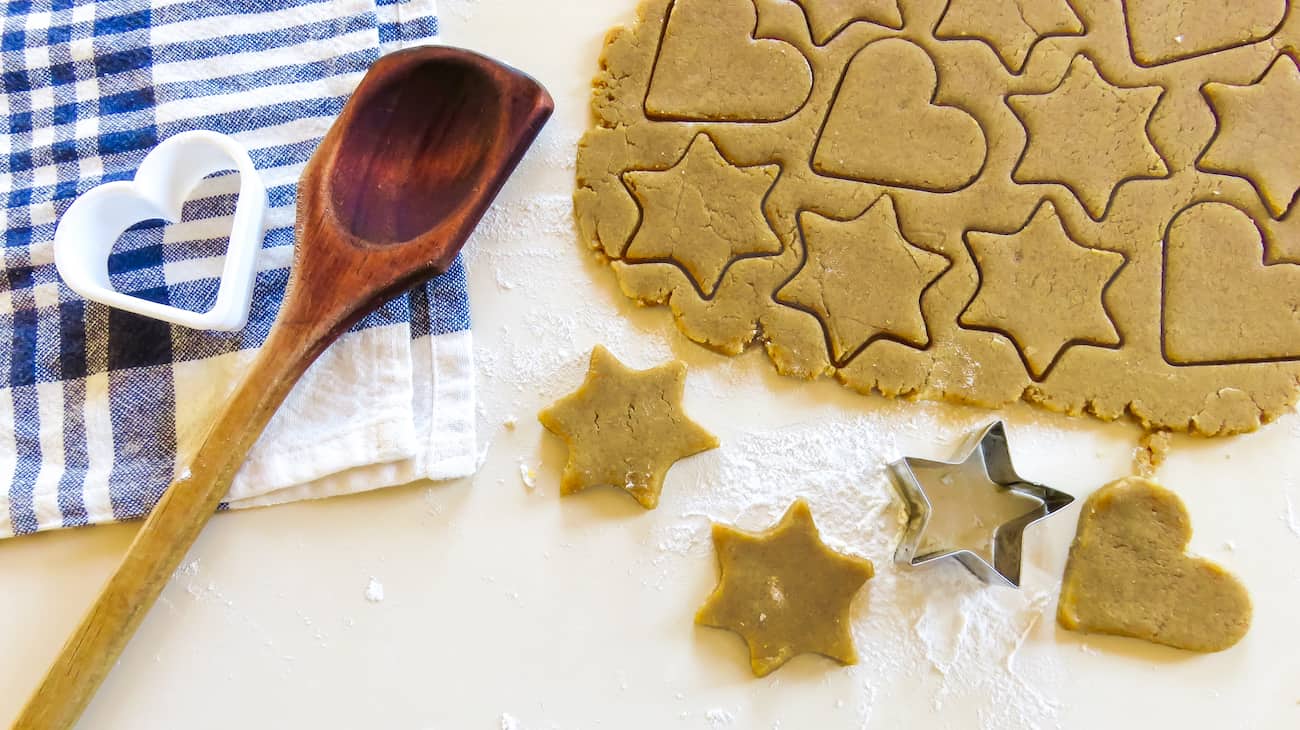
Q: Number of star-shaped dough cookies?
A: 9